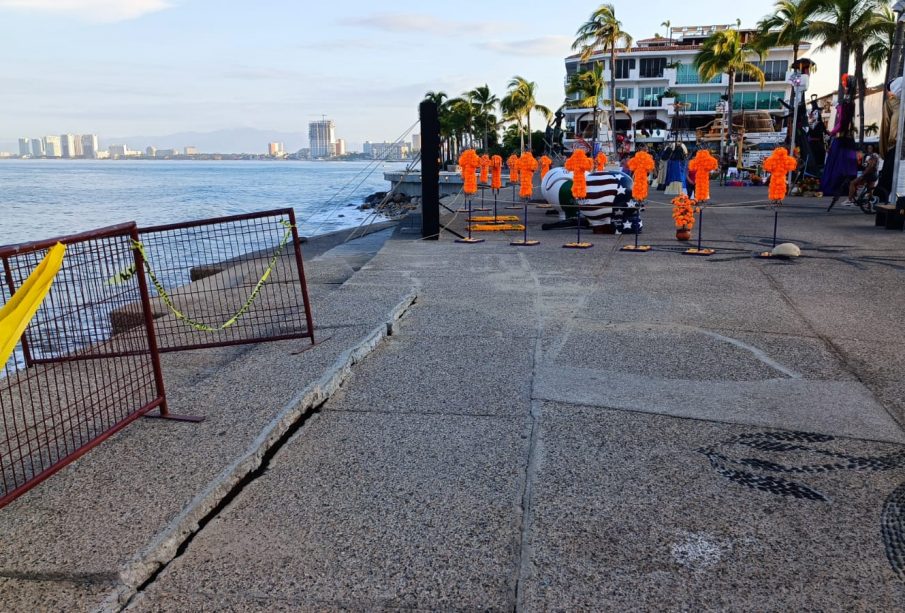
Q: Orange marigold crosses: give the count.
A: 11